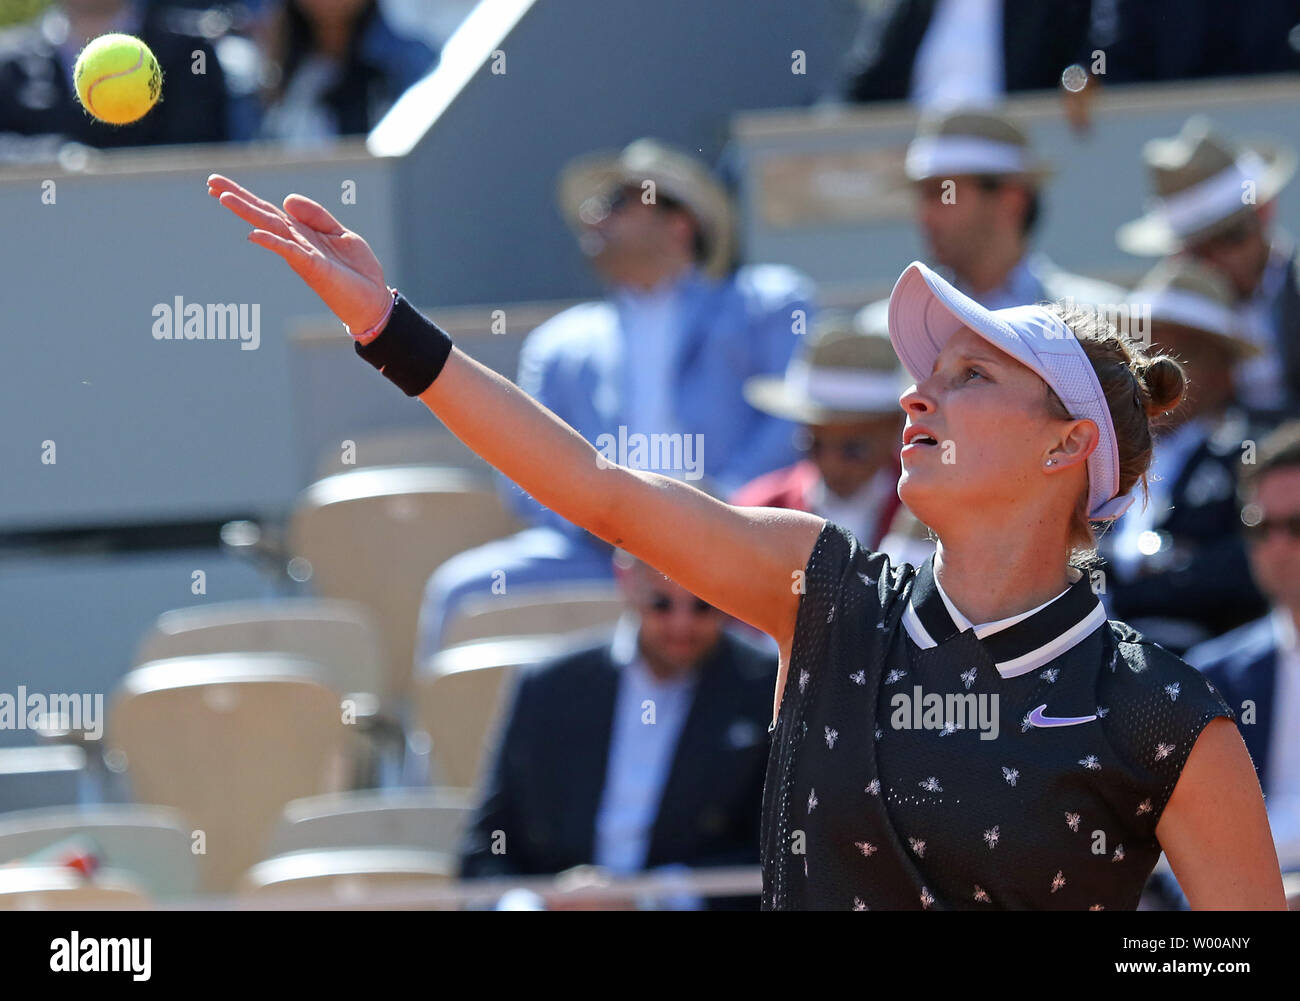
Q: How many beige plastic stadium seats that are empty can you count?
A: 5